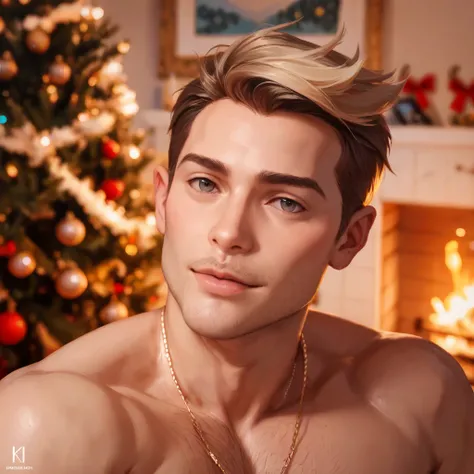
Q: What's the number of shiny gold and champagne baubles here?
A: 7